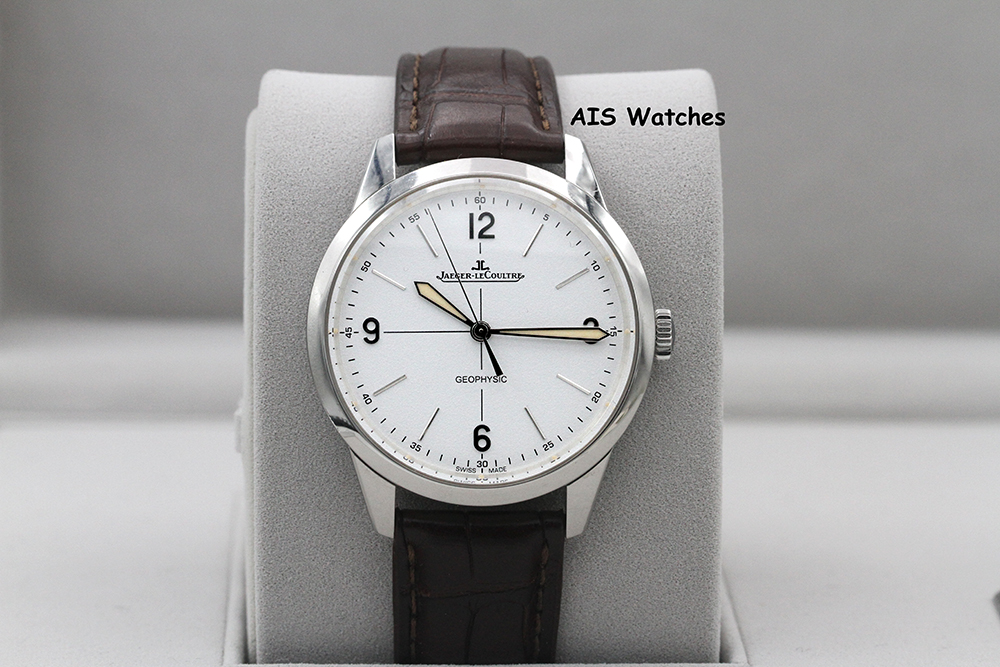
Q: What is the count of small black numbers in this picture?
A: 12